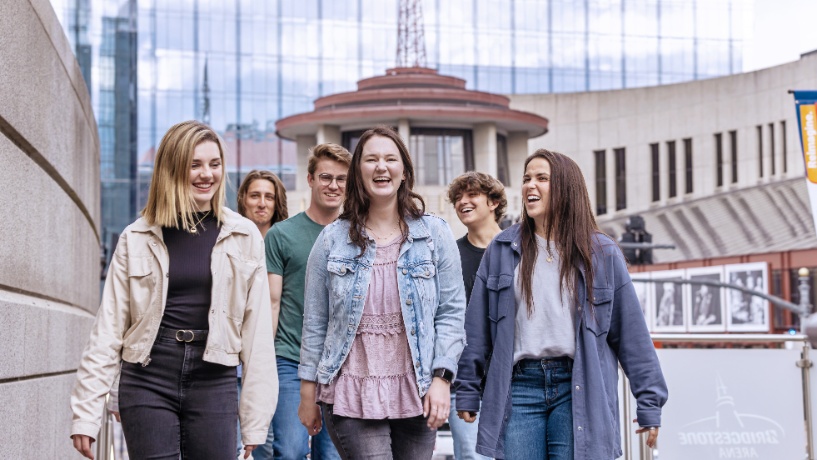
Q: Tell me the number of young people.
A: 6